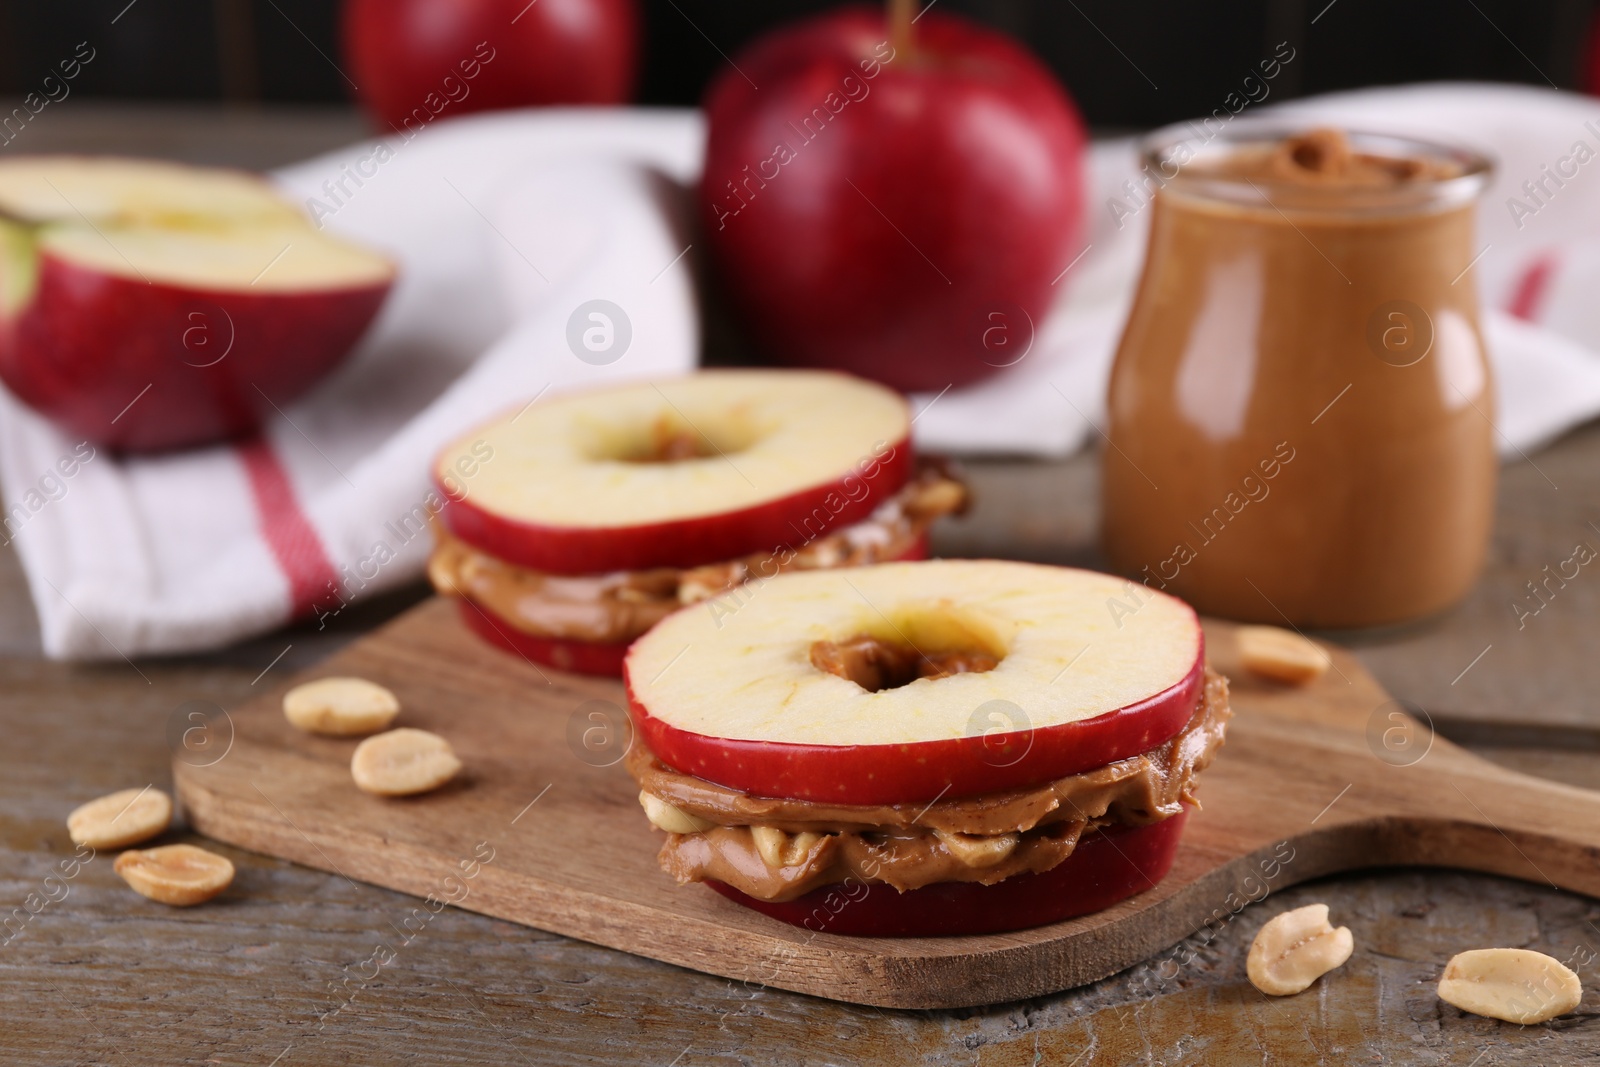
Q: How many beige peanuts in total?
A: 7